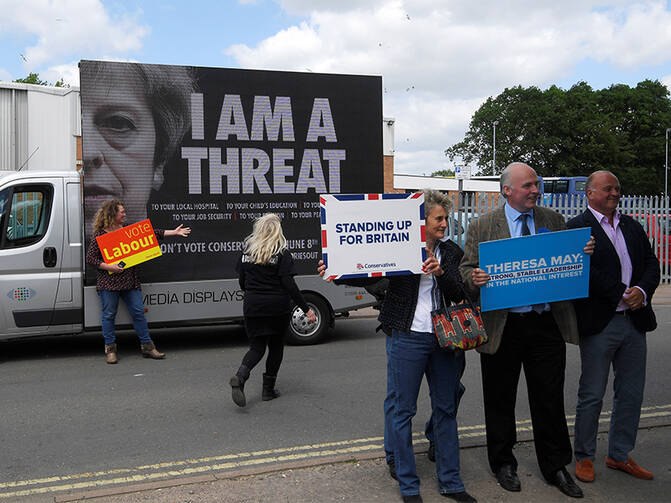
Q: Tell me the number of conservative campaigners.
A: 3